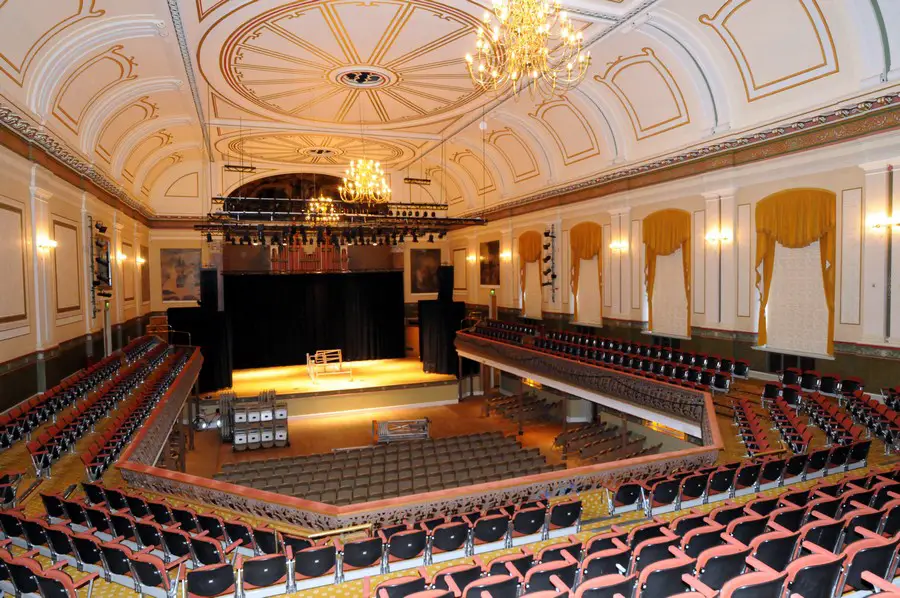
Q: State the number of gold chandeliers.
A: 3